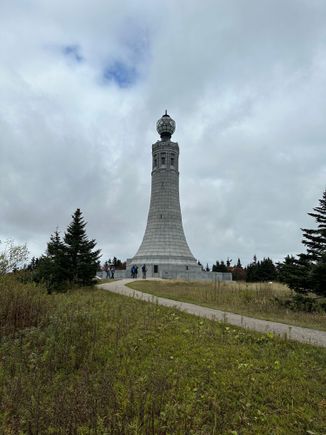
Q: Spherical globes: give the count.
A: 1